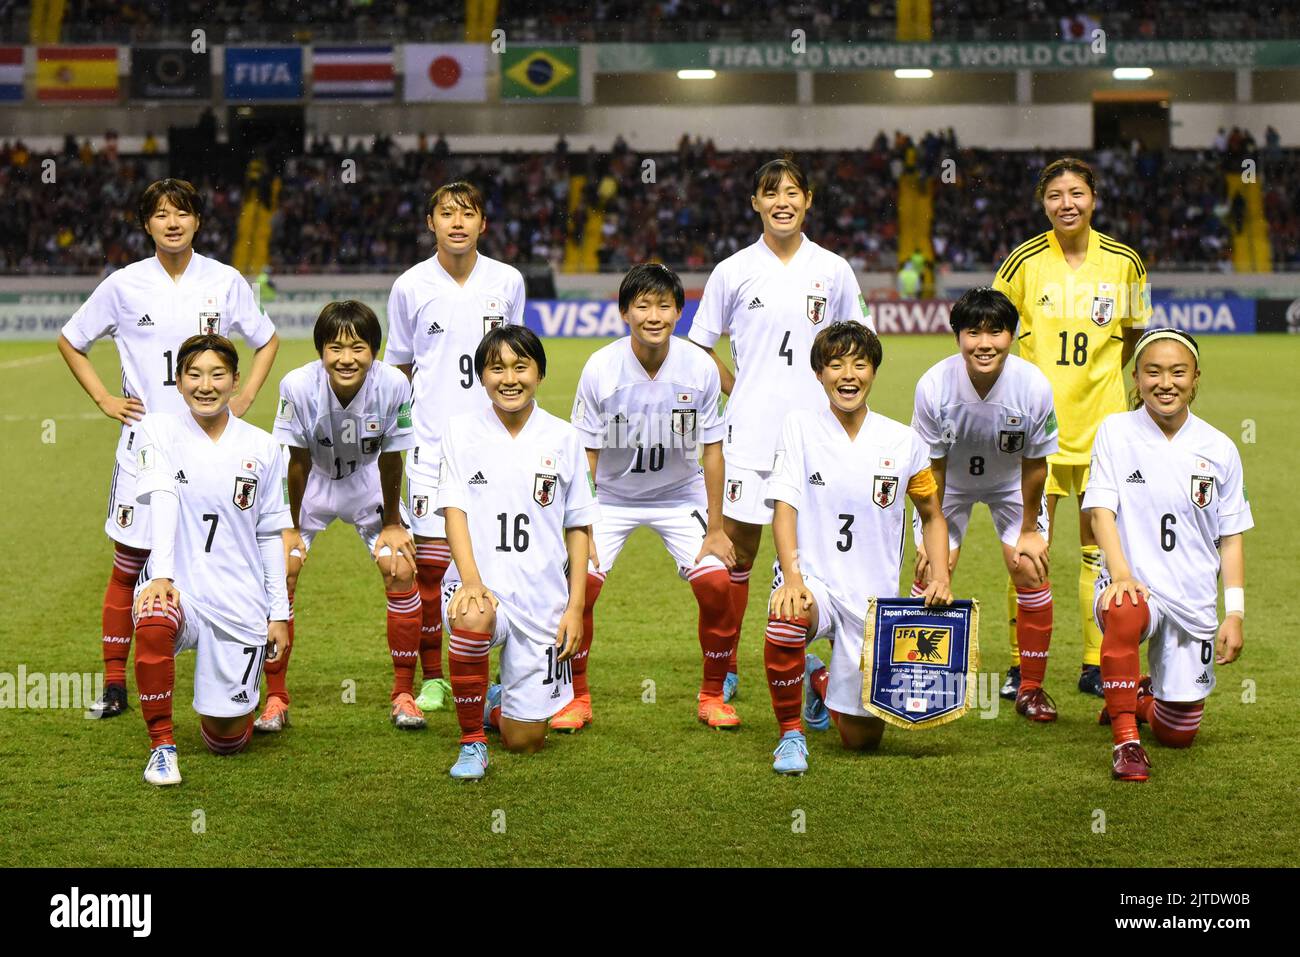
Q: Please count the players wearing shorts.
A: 11